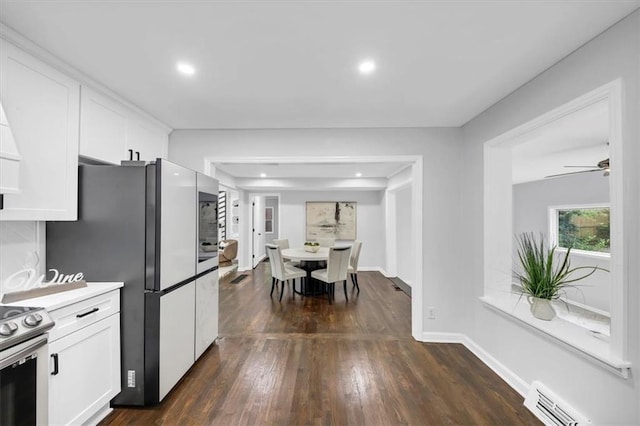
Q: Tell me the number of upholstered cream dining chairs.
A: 5